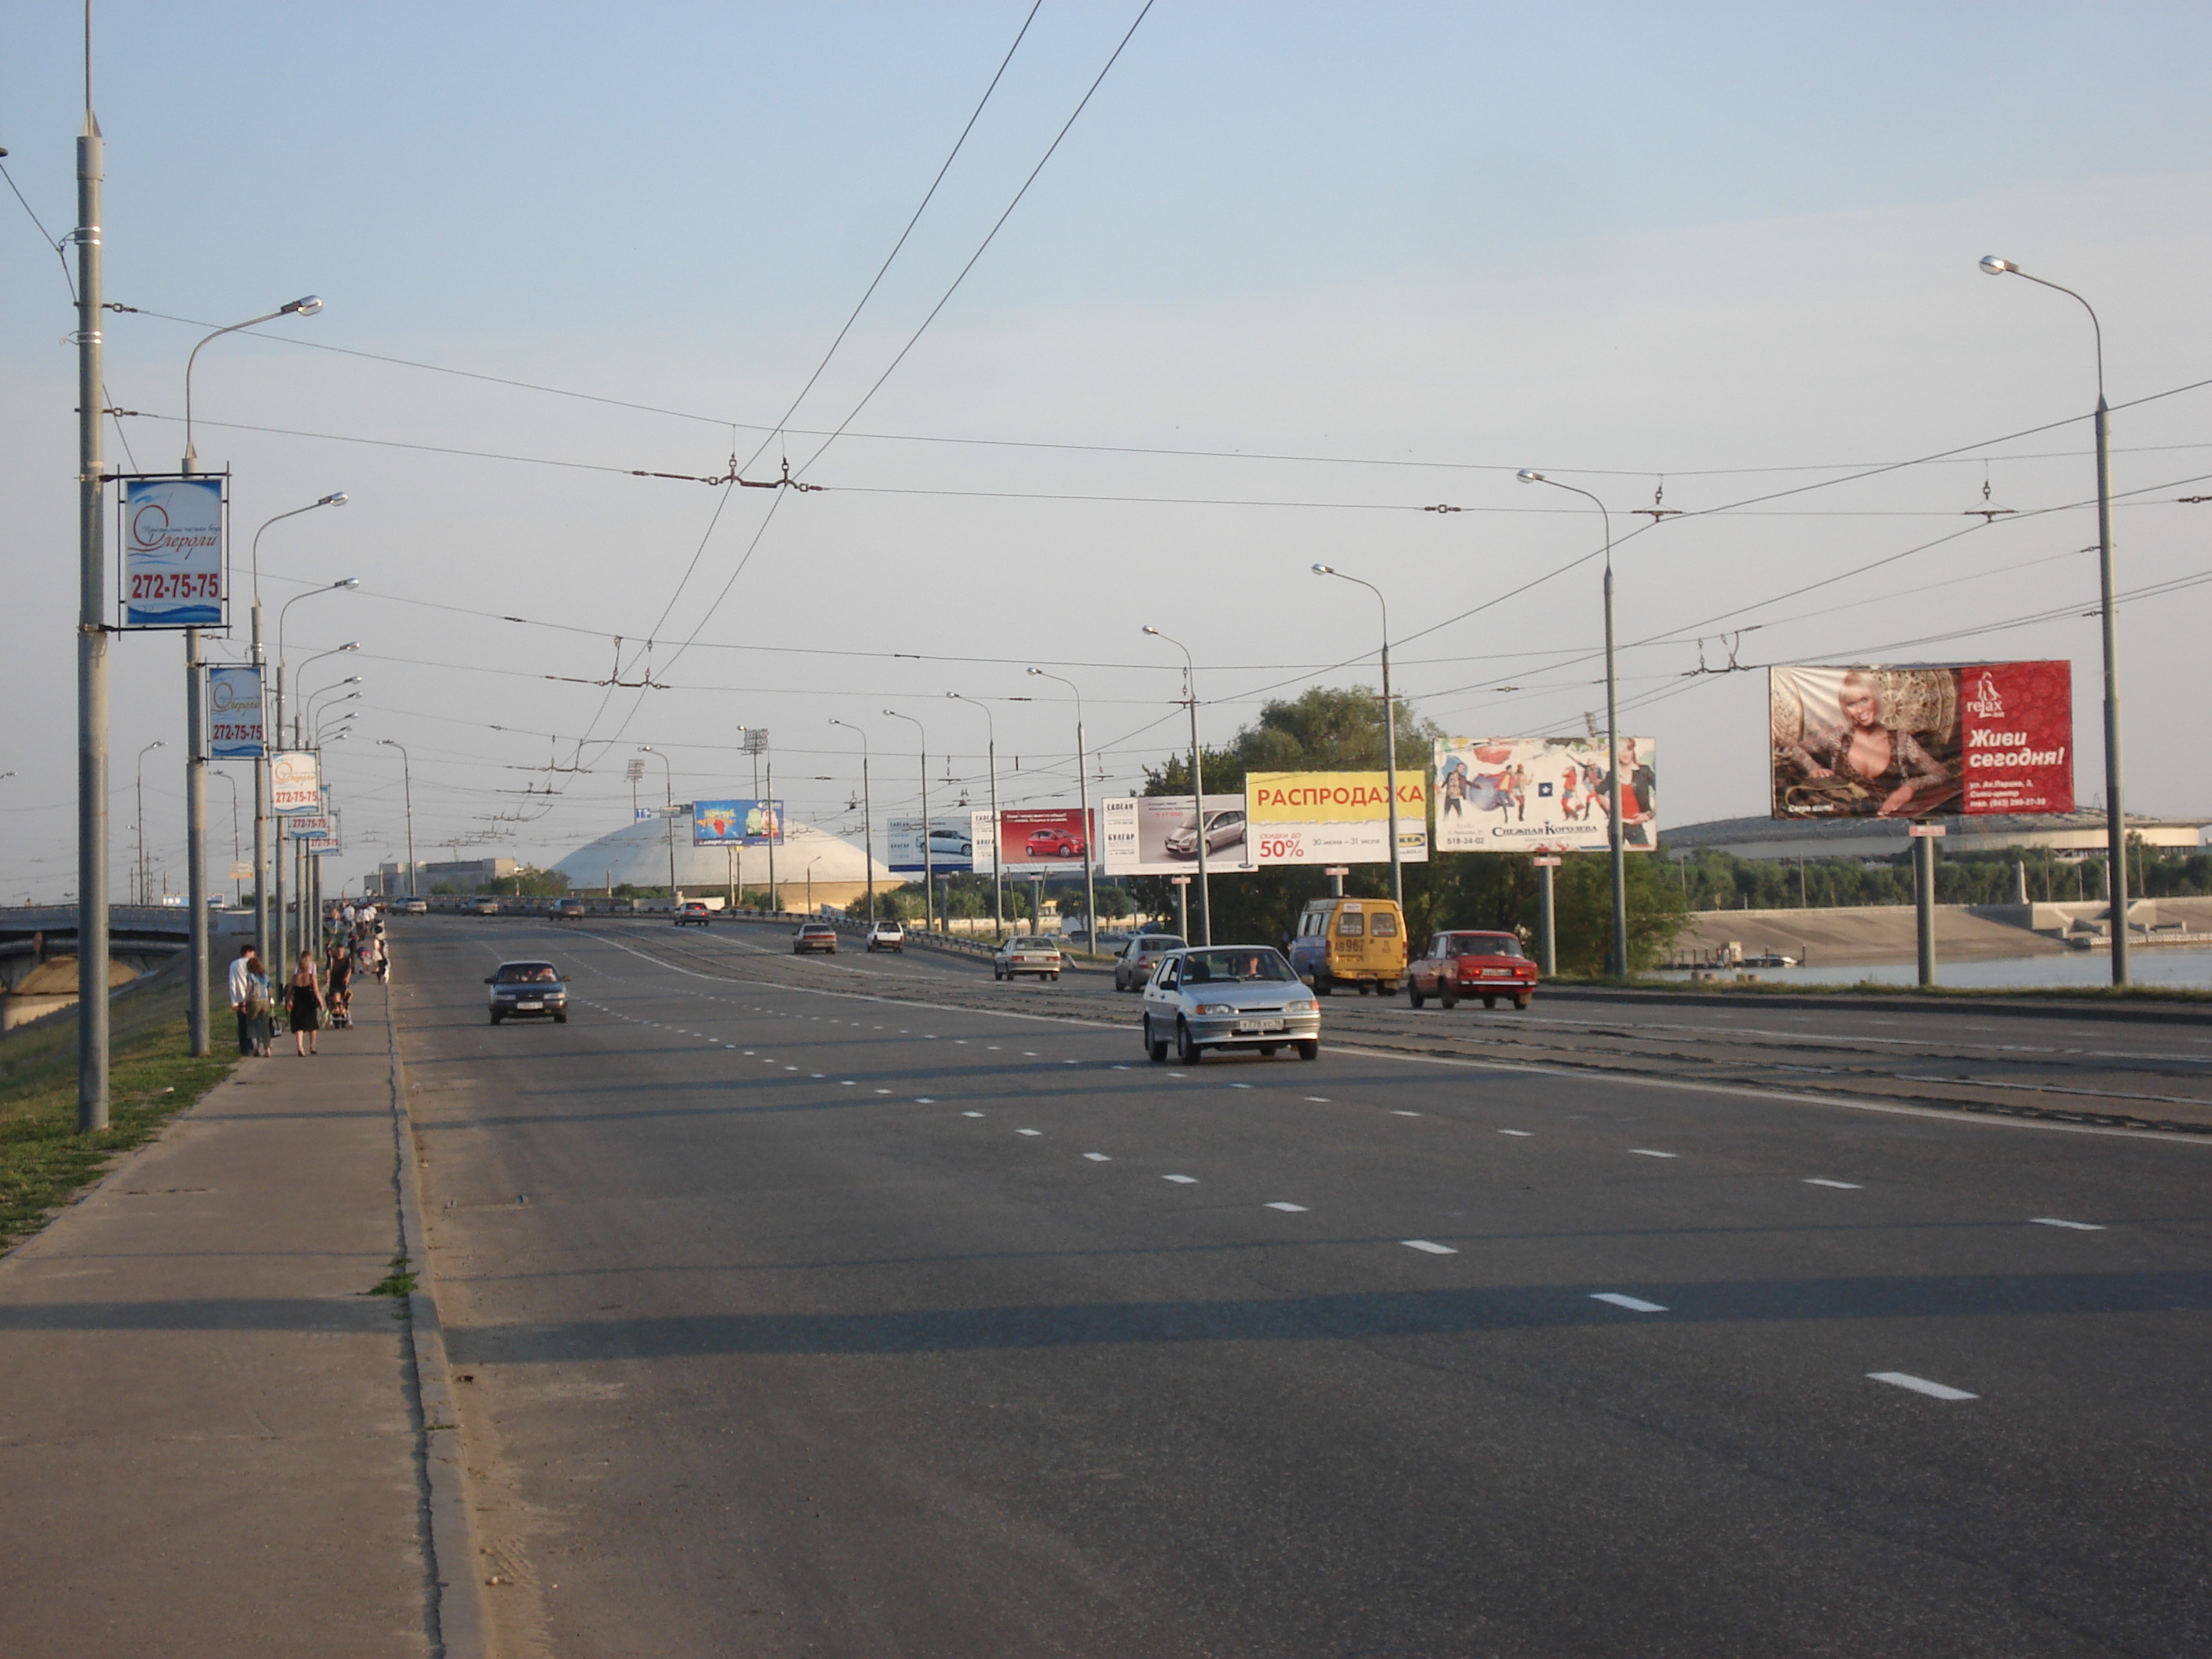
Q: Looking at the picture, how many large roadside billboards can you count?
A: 7